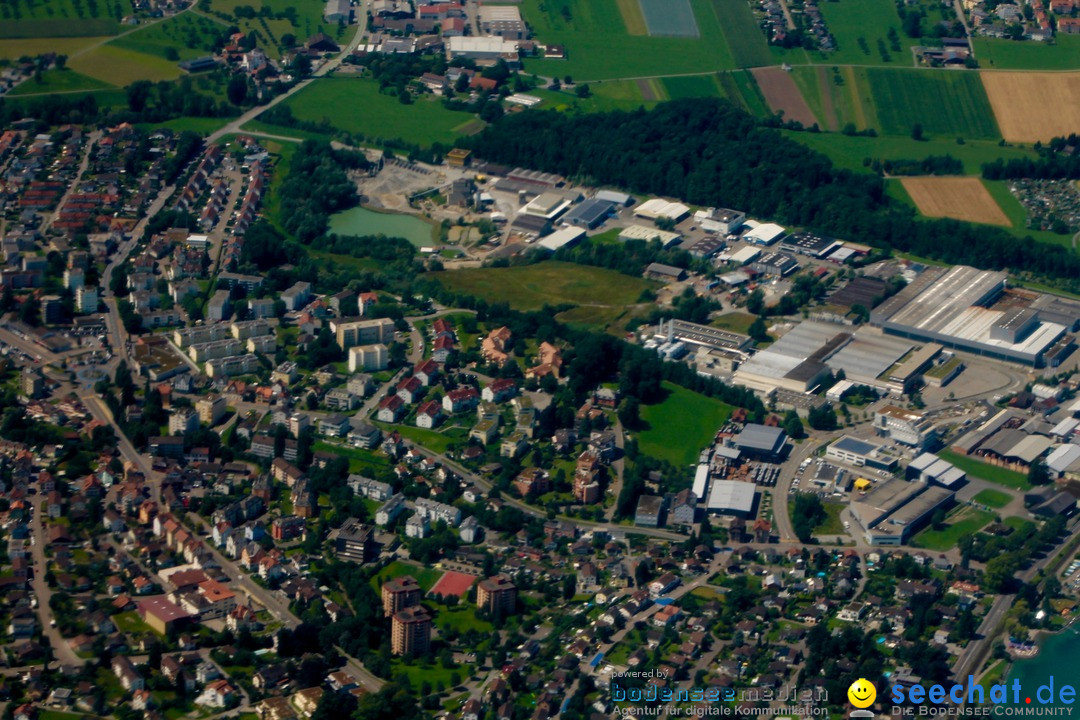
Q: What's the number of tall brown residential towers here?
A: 3